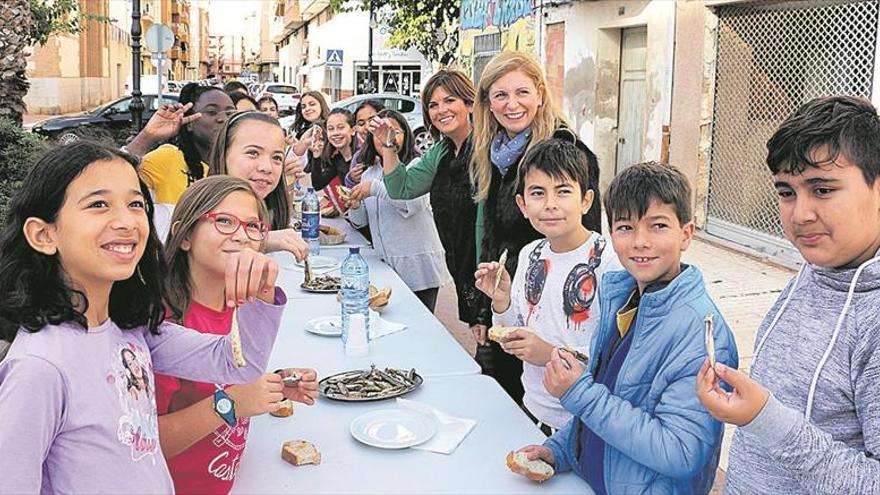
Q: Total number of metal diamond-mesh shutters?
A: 1